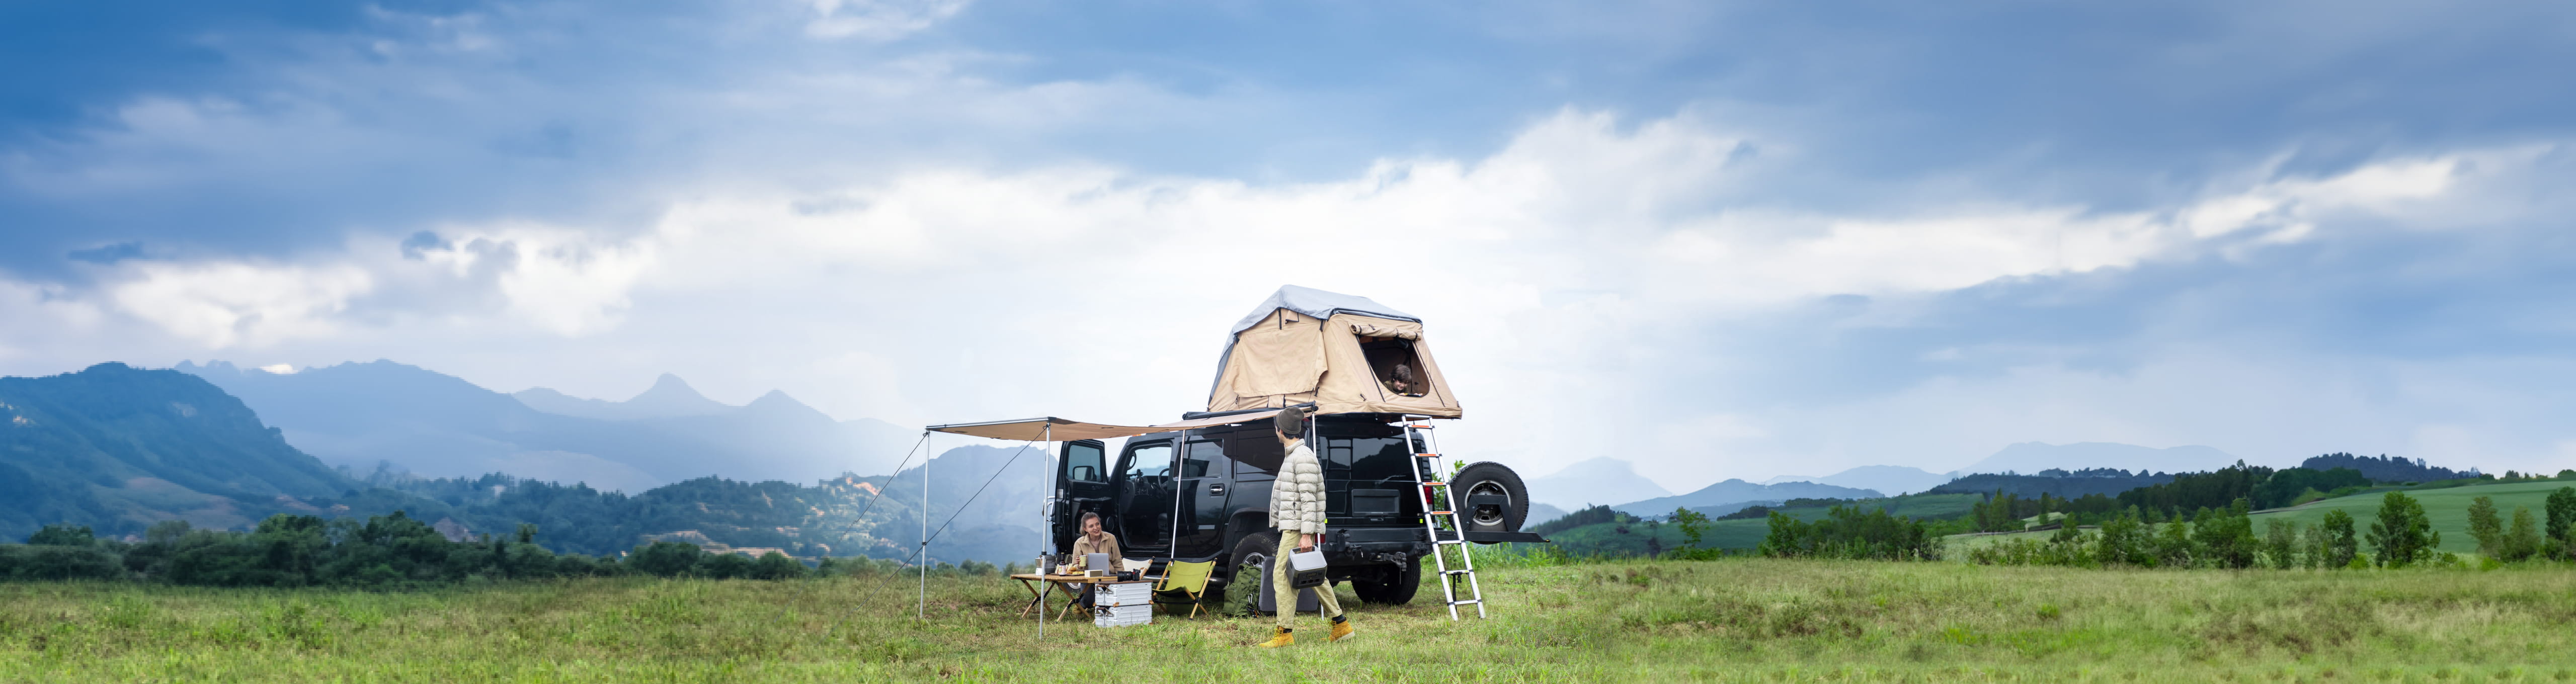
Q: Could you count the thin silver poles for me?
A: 4